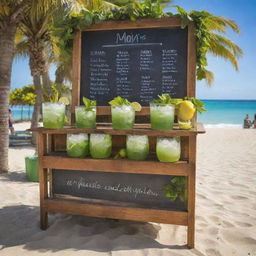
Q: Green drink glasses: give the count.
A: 8